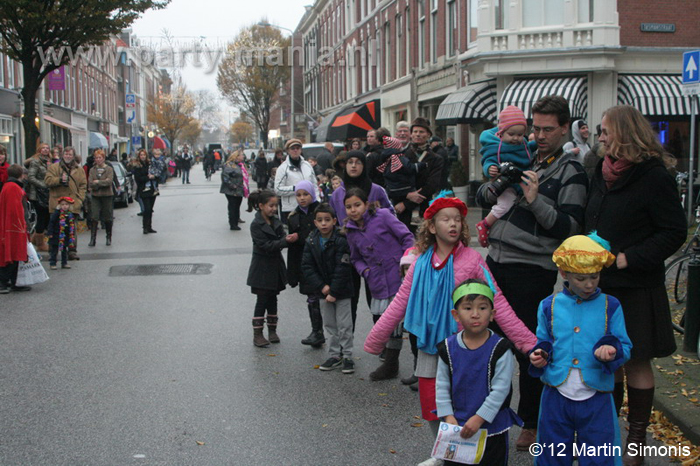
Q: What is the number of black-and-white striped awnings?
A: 3